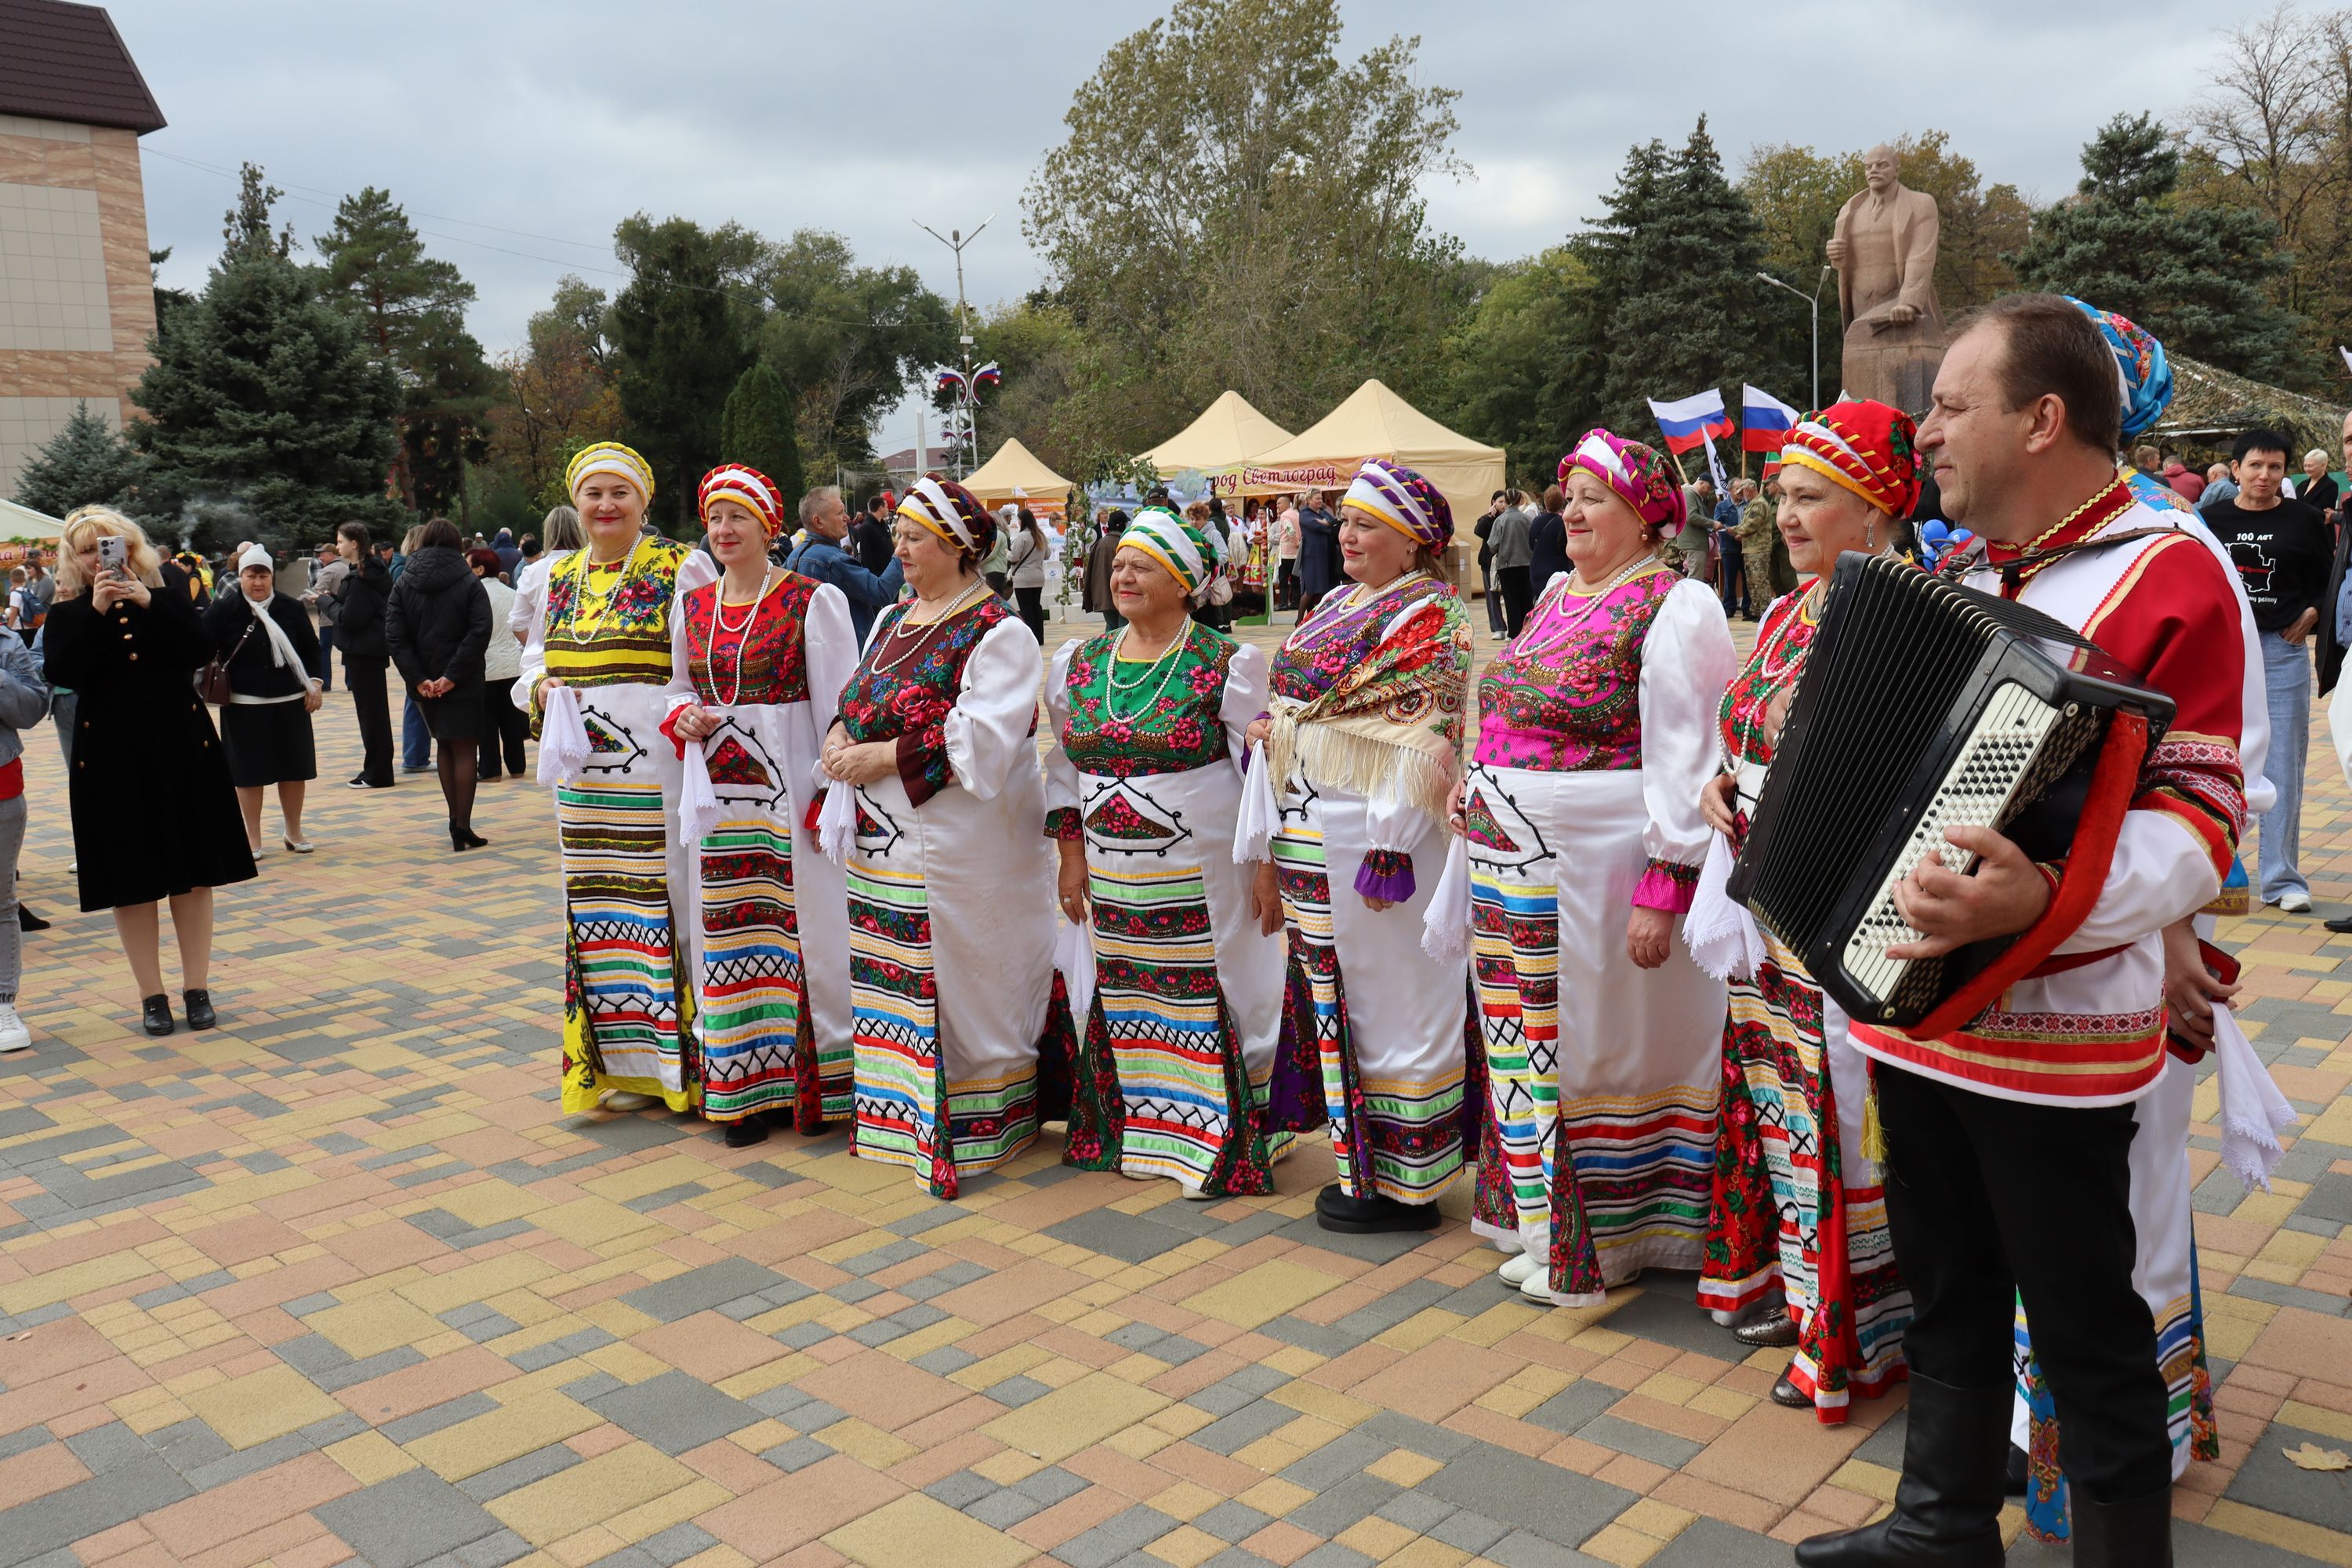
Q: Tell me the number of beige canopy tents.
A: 3